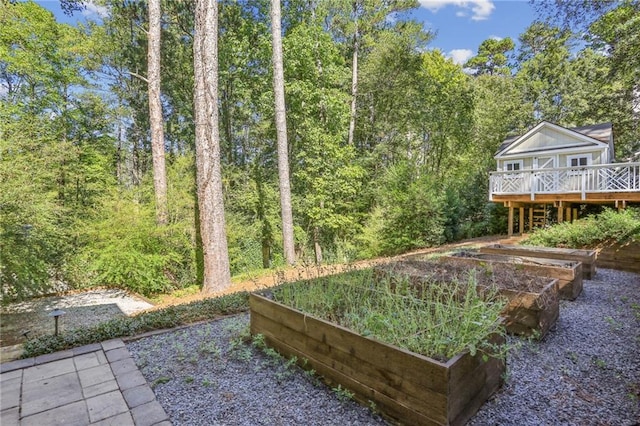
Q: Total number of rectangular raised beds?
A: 4